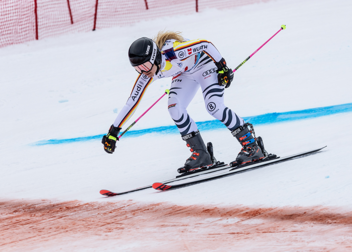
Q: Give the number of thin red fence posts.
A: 5